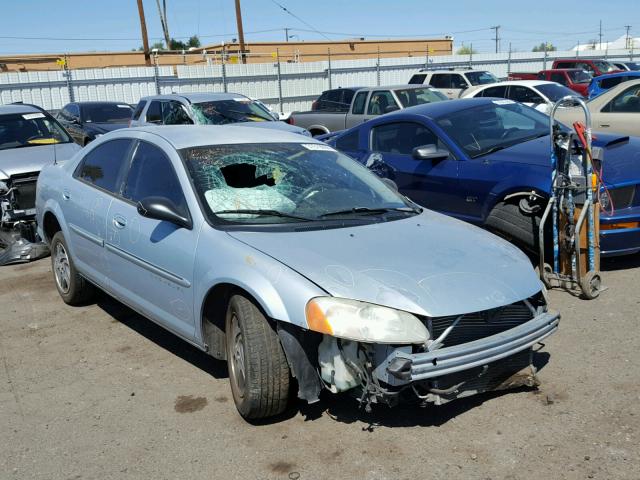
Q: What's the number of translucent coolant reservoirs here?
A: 1